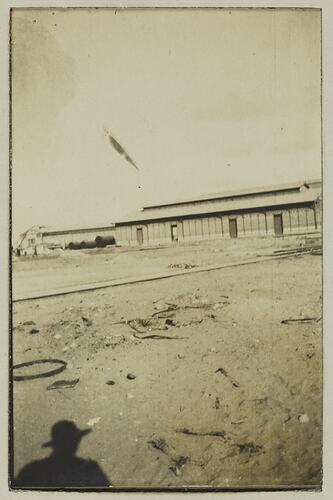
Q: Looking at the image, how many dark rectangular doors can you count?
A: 4